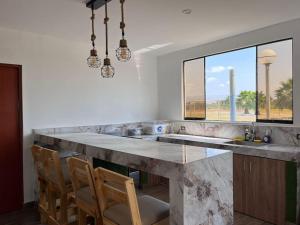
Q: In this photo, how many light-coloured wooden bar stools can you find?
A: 4